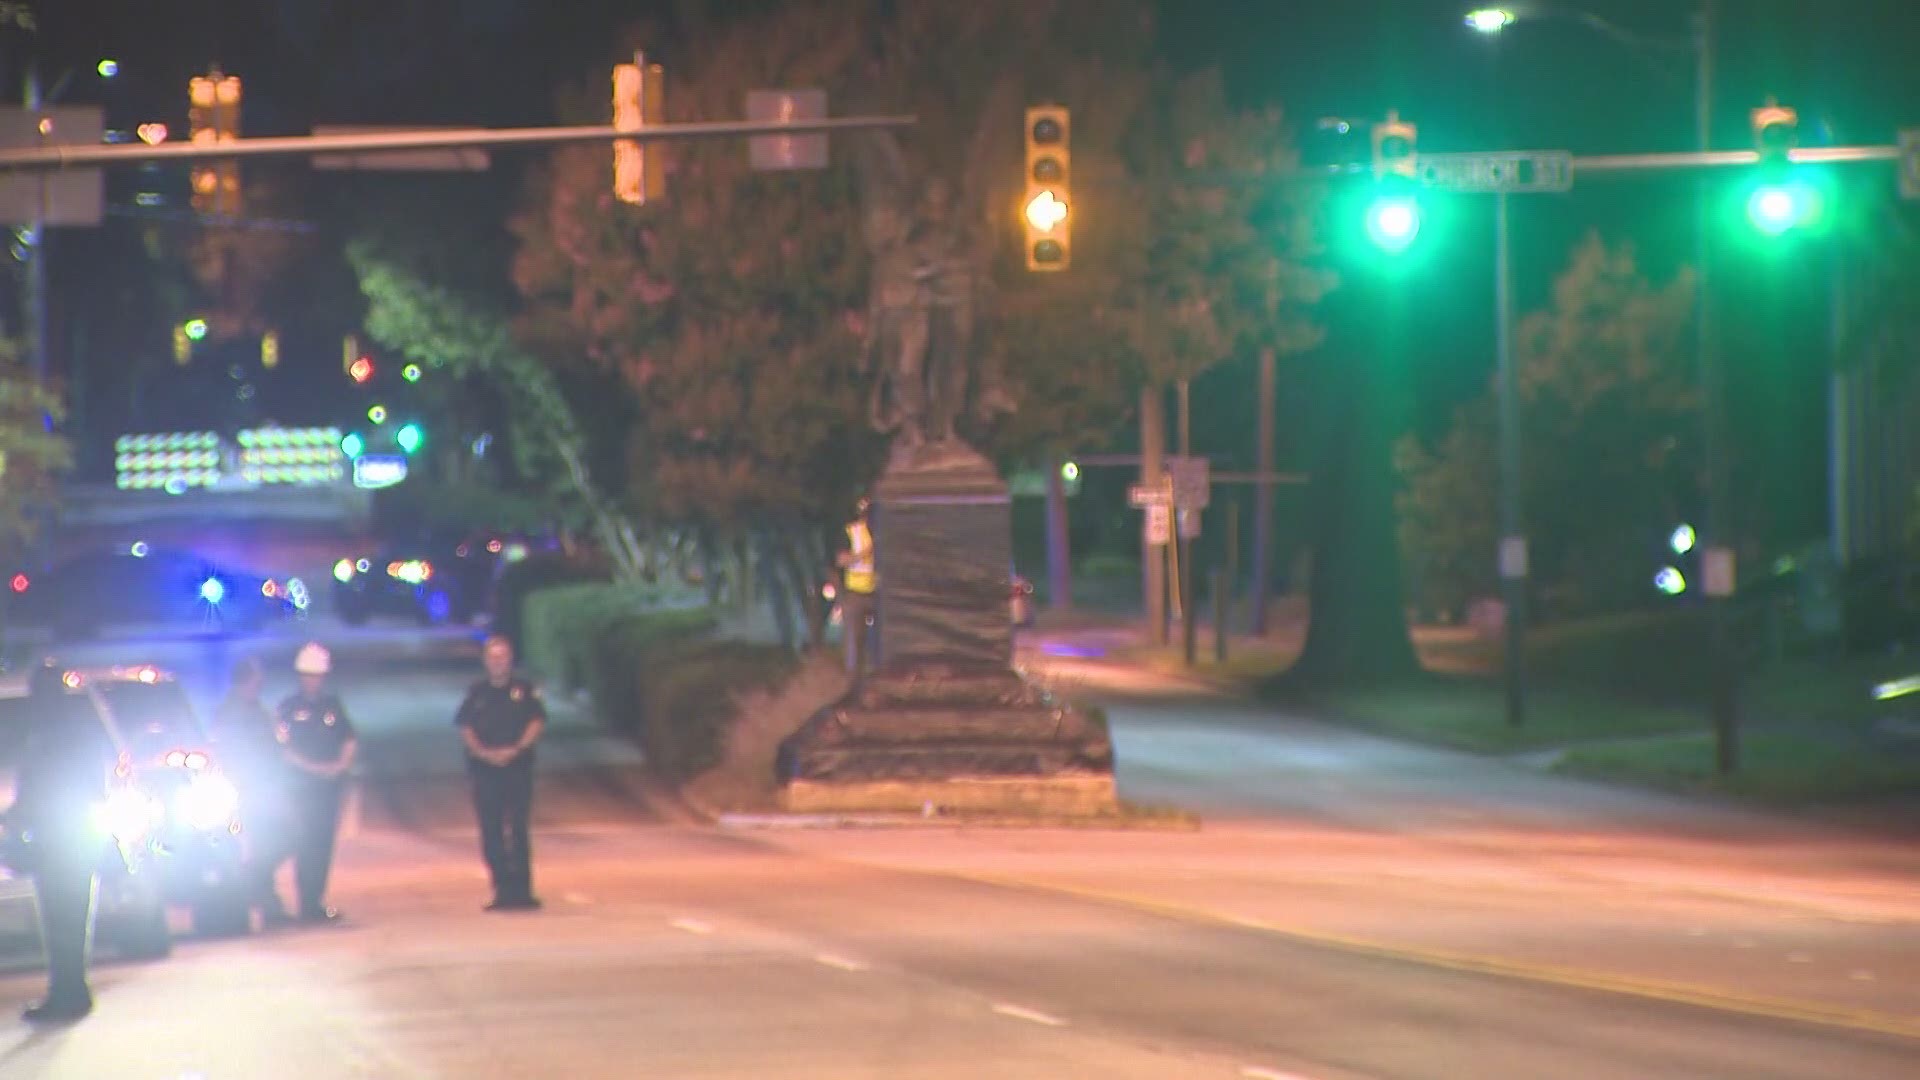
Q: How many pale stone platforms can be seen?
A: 1